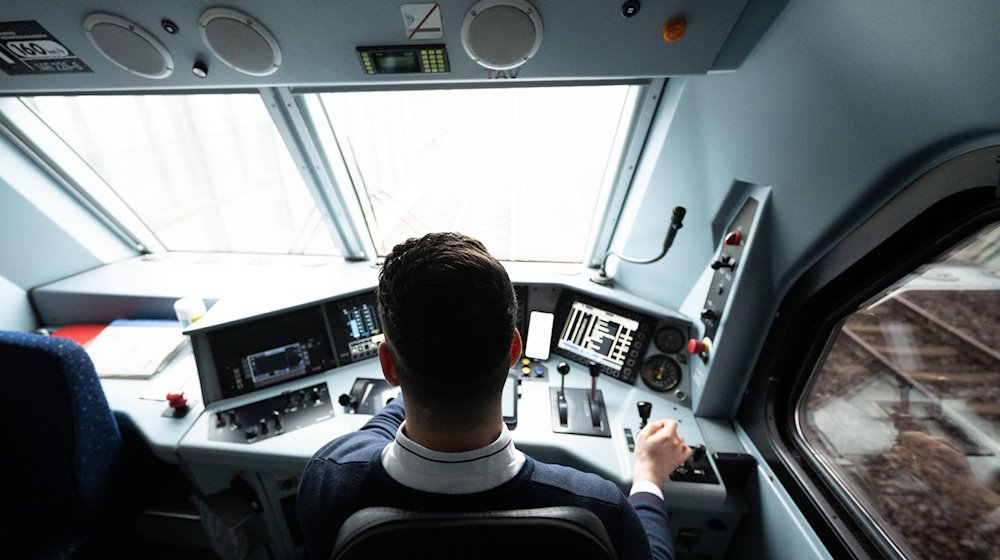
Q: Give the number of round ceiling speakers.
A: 3